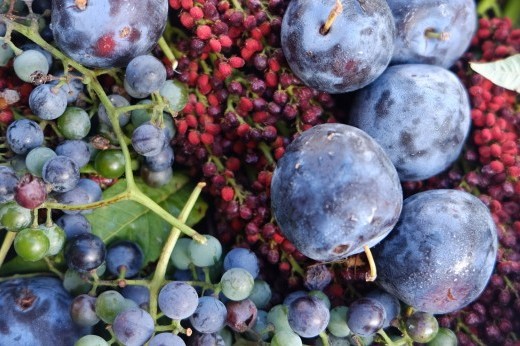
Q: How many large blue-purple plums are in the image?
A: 7